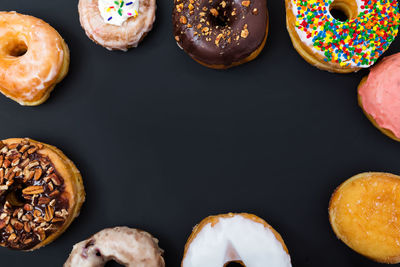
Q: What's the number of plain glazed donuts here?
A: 1